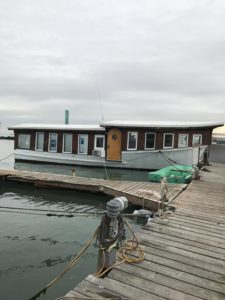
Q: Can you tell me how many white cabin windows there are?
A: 11